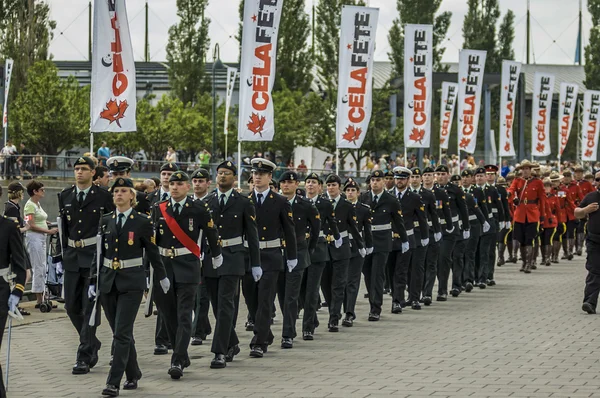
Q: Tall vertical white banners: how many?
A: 12